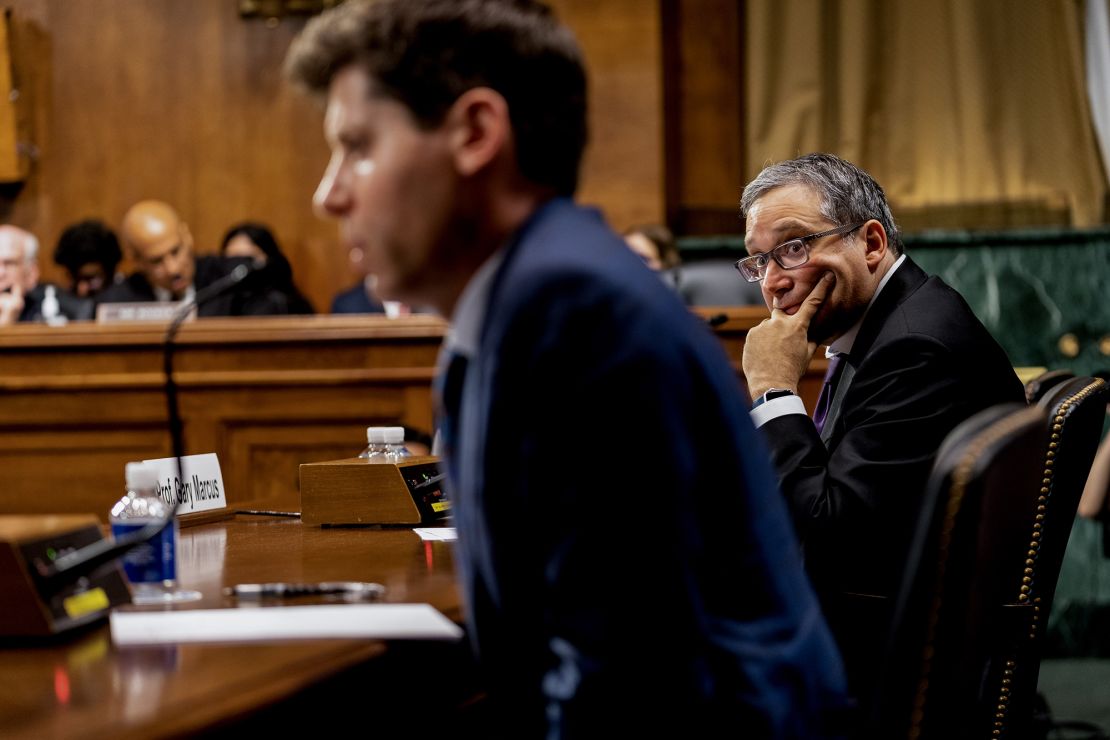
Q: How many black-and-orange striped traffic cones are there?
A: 0